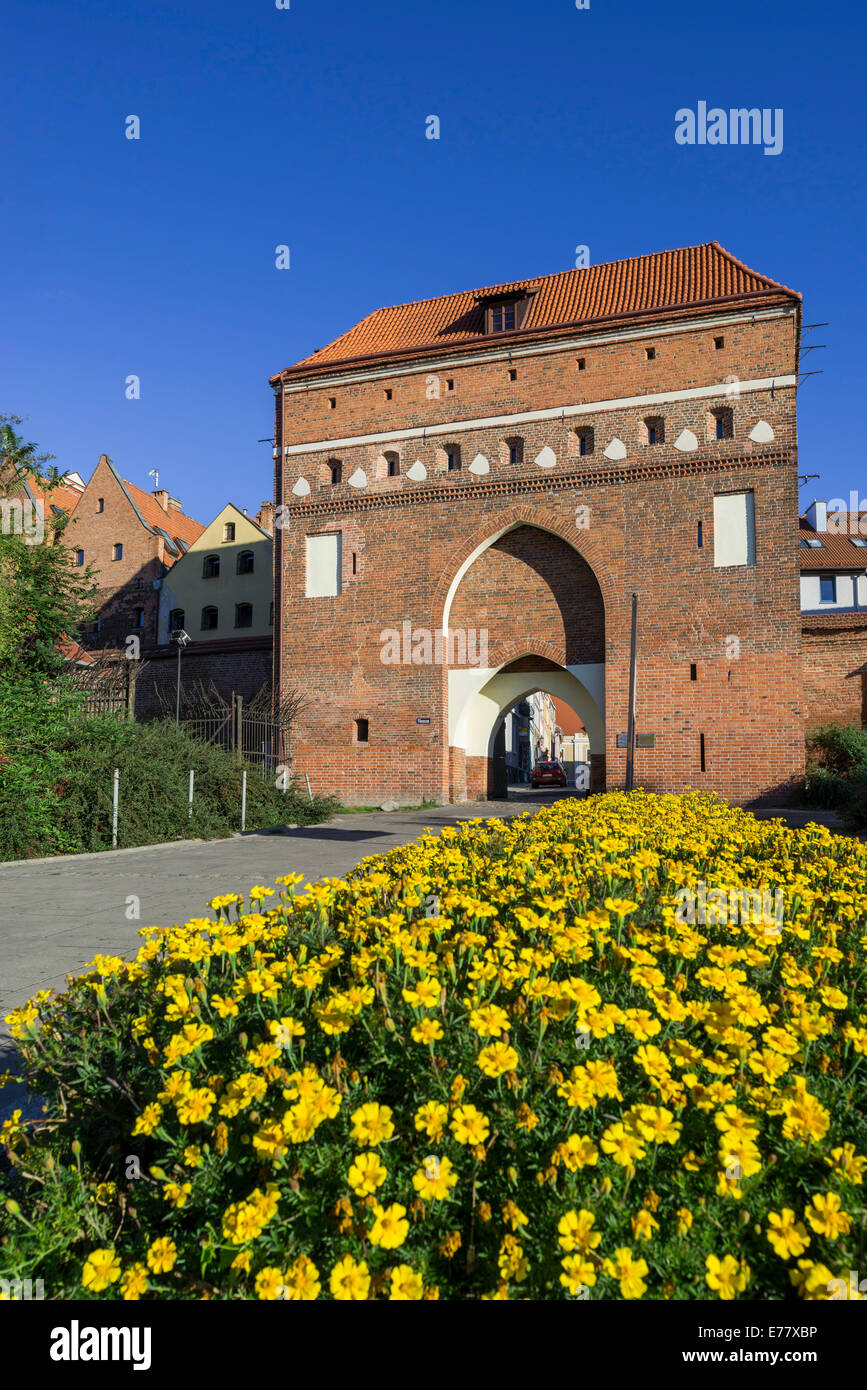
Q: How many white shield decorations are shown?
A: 8